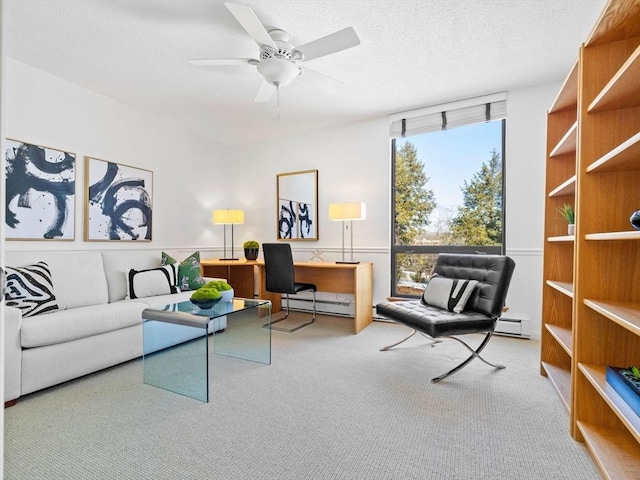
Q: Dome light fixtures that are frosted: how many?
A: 1